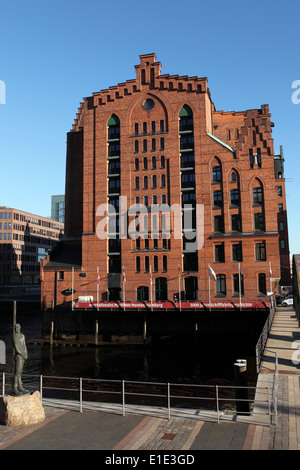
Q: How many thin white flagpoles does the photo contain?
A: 8